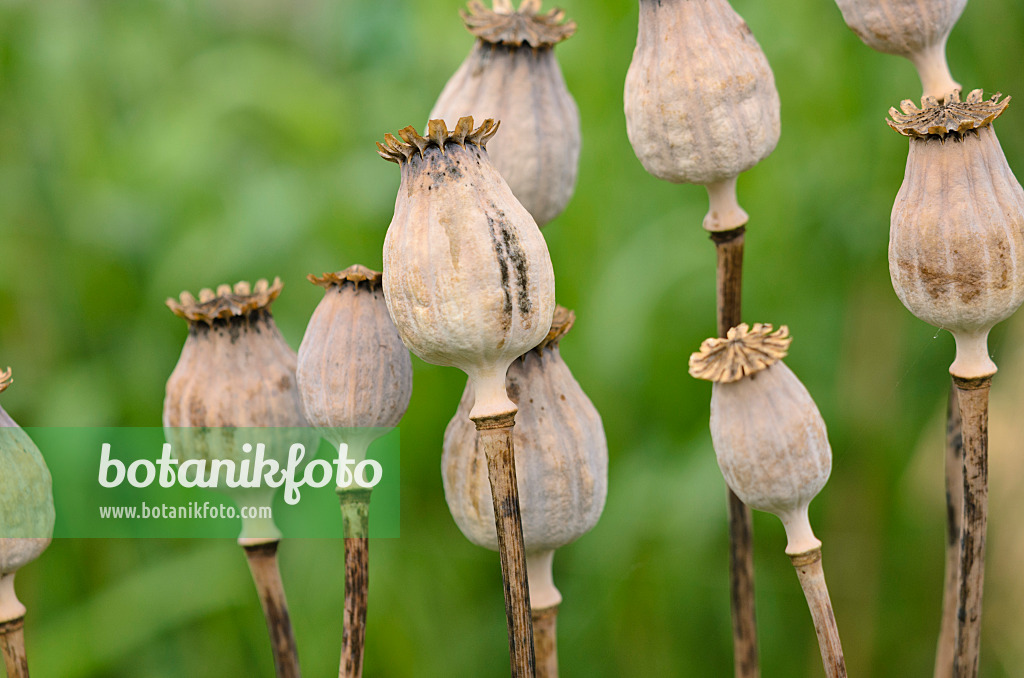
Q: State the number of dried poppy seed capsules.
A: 10